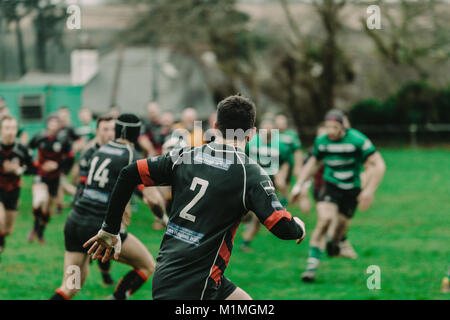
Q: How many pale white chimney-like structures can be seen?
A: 1